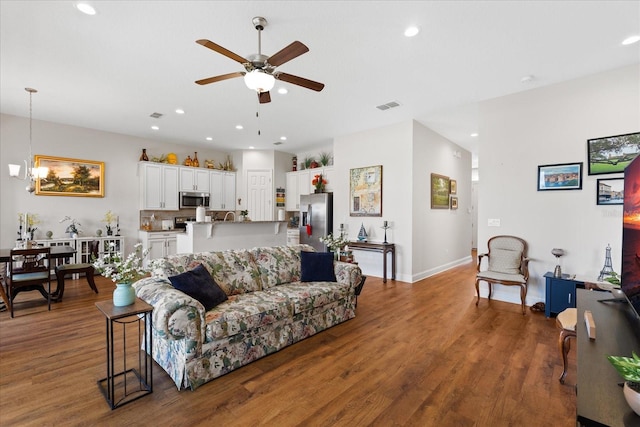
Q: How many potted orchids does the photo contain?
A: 3